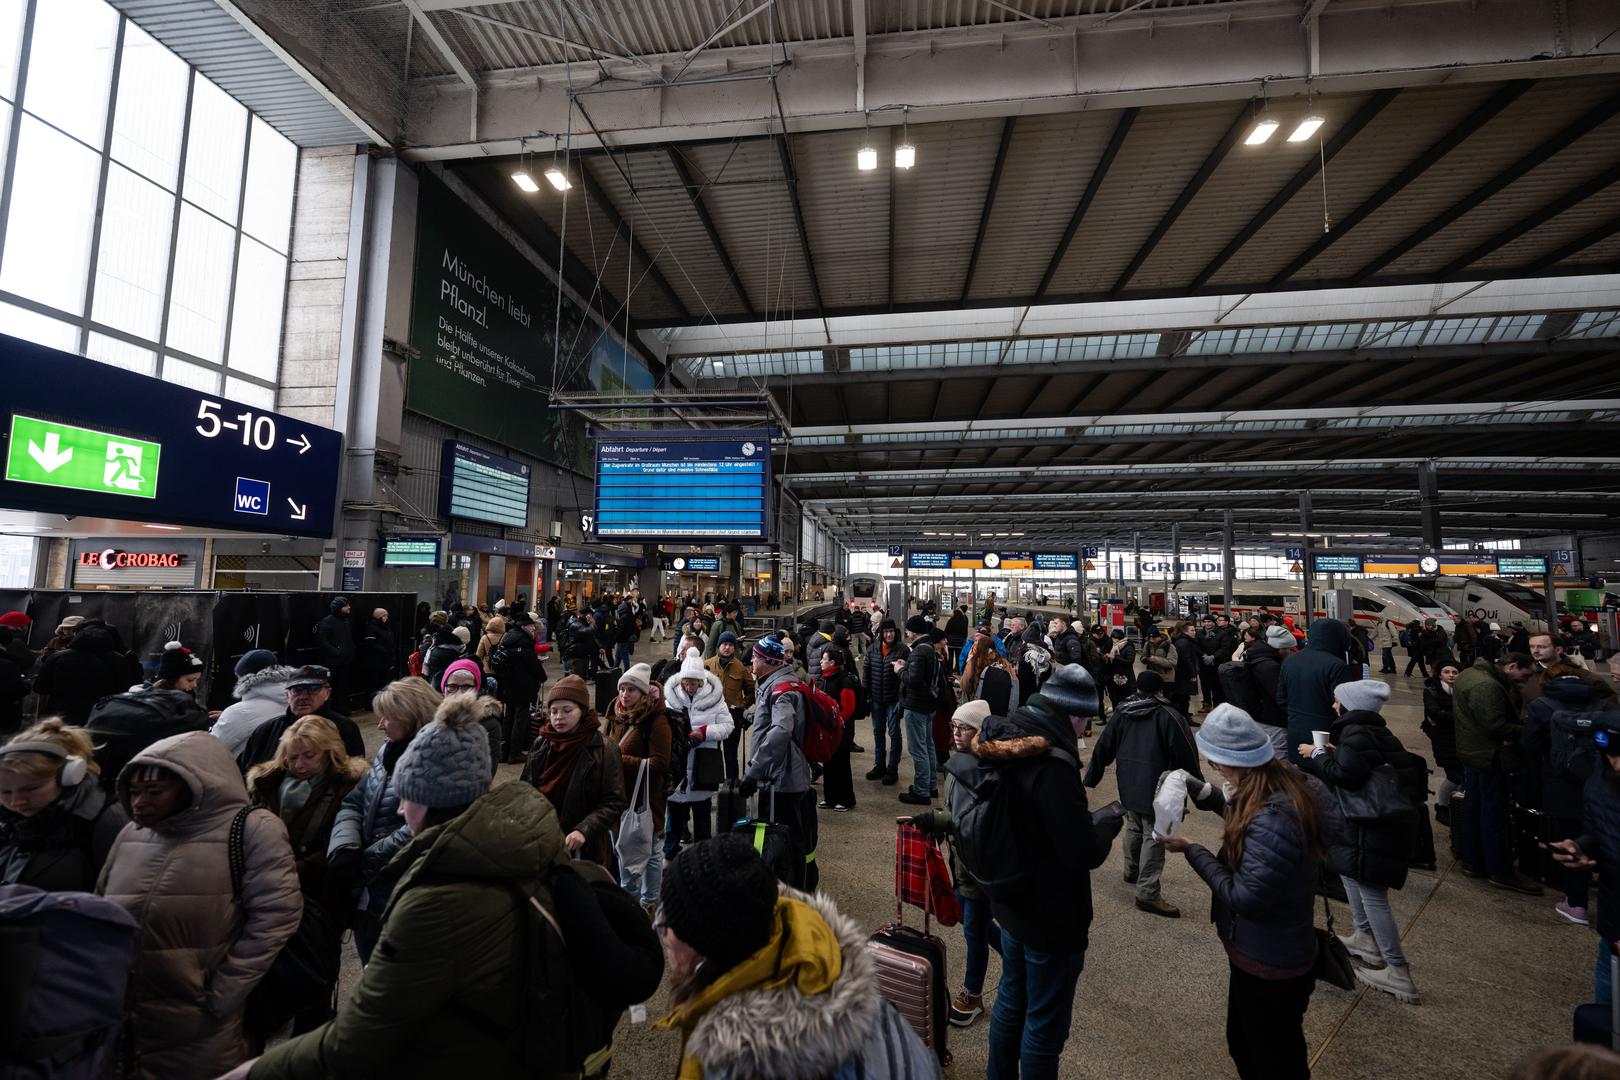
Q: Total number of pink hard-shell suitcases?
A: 1